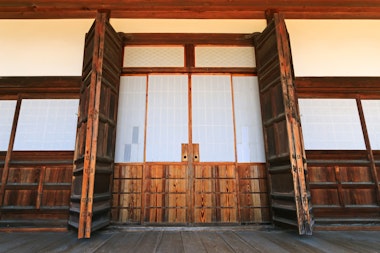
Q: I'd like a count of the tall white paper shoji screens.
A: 4